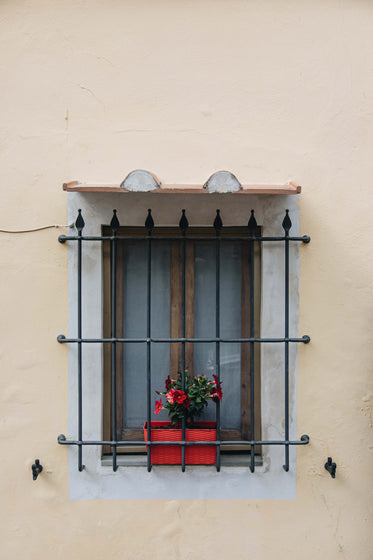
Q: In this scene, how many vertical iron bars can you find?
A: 7